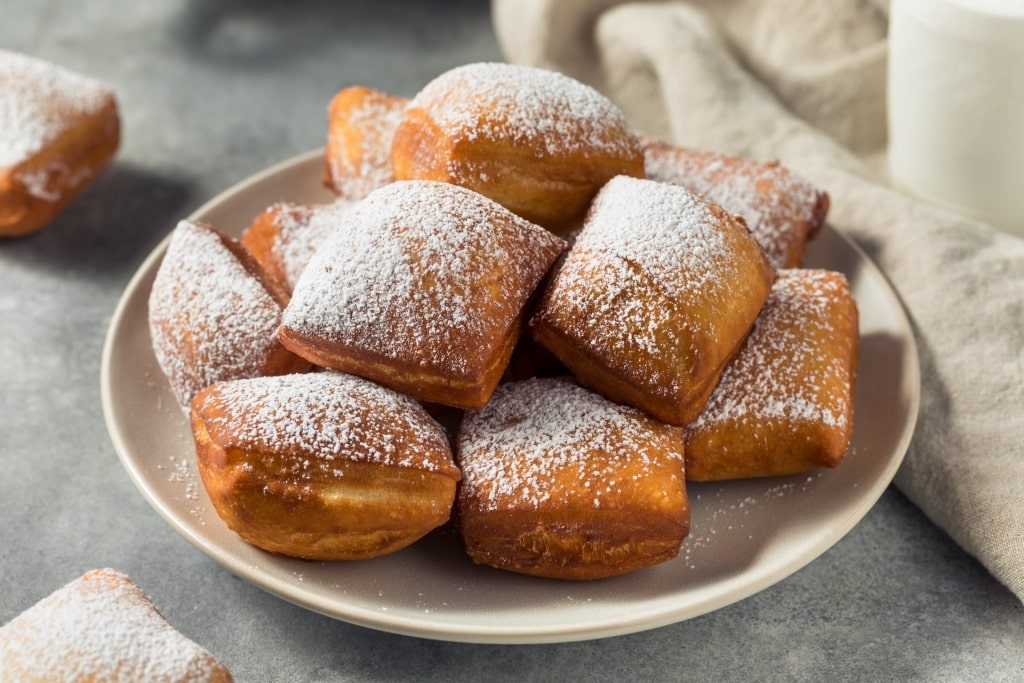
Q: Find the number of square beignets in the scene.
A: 12